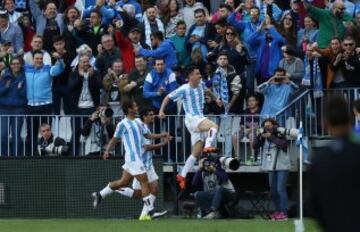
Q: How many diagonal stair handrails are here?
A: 1